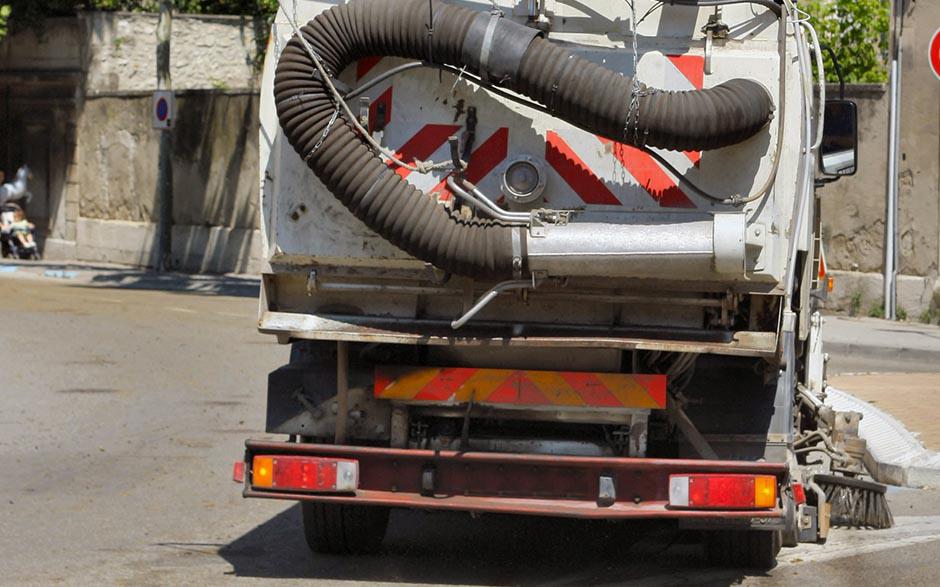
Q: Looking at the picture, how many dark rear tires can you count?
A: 2